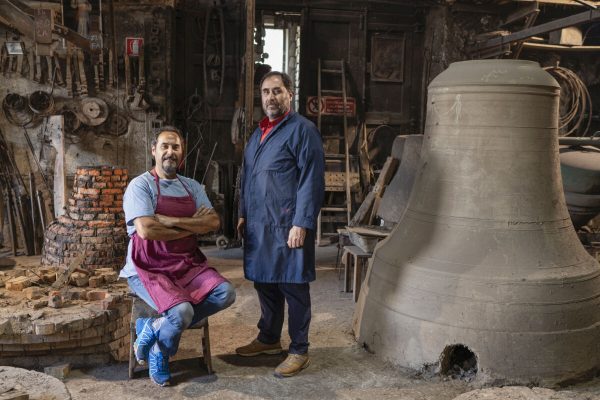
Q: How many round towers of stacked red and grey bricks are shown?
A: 1